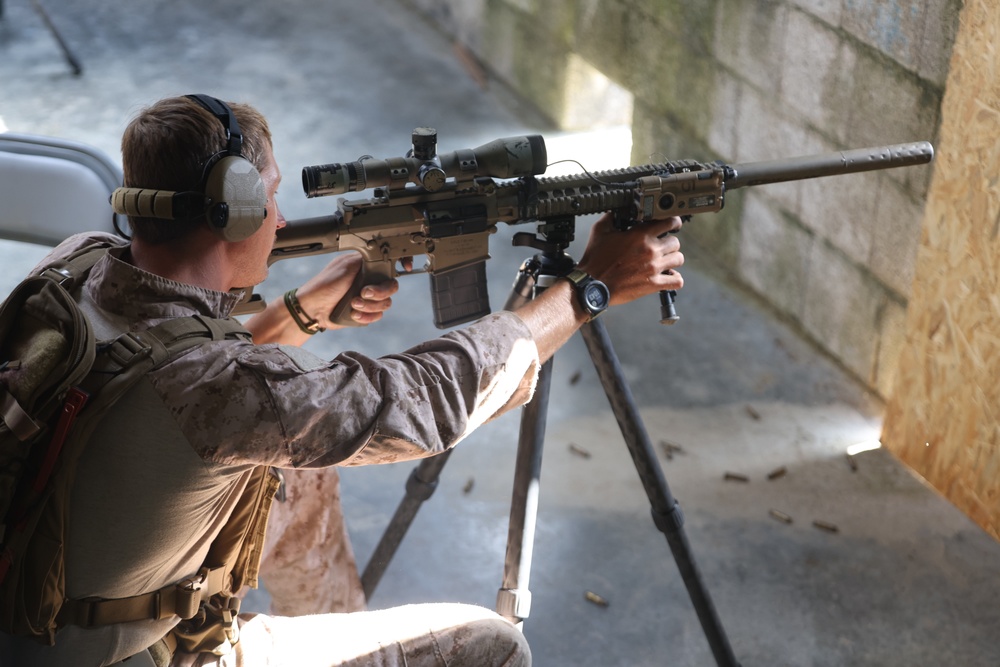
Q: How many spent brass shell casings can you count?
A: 12